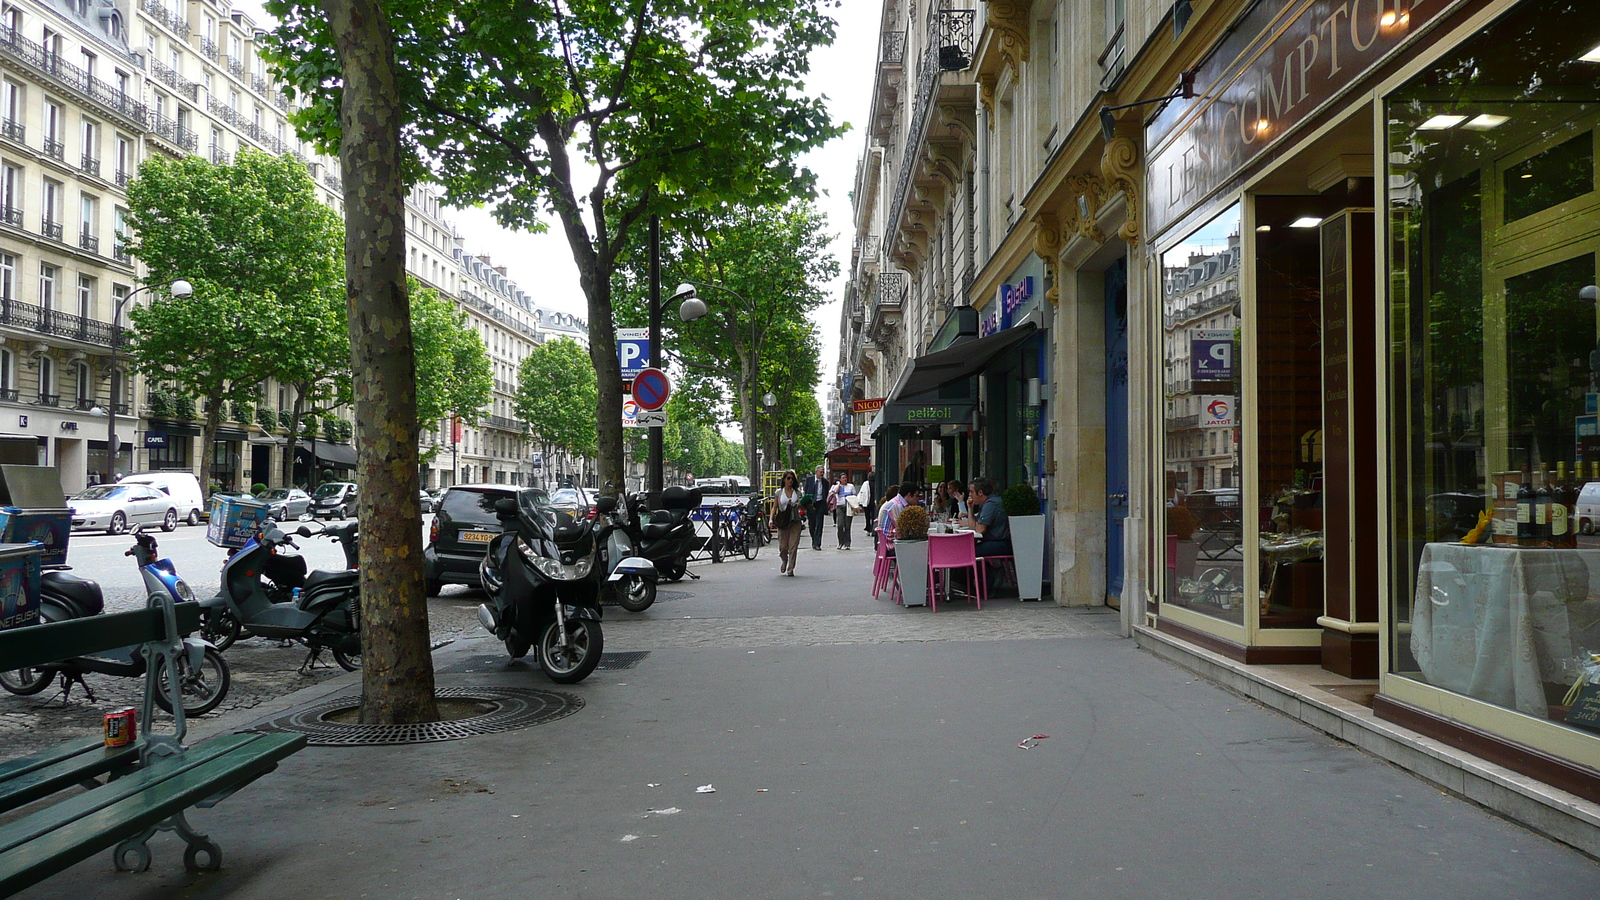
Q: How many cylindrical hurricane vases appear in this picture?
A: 0